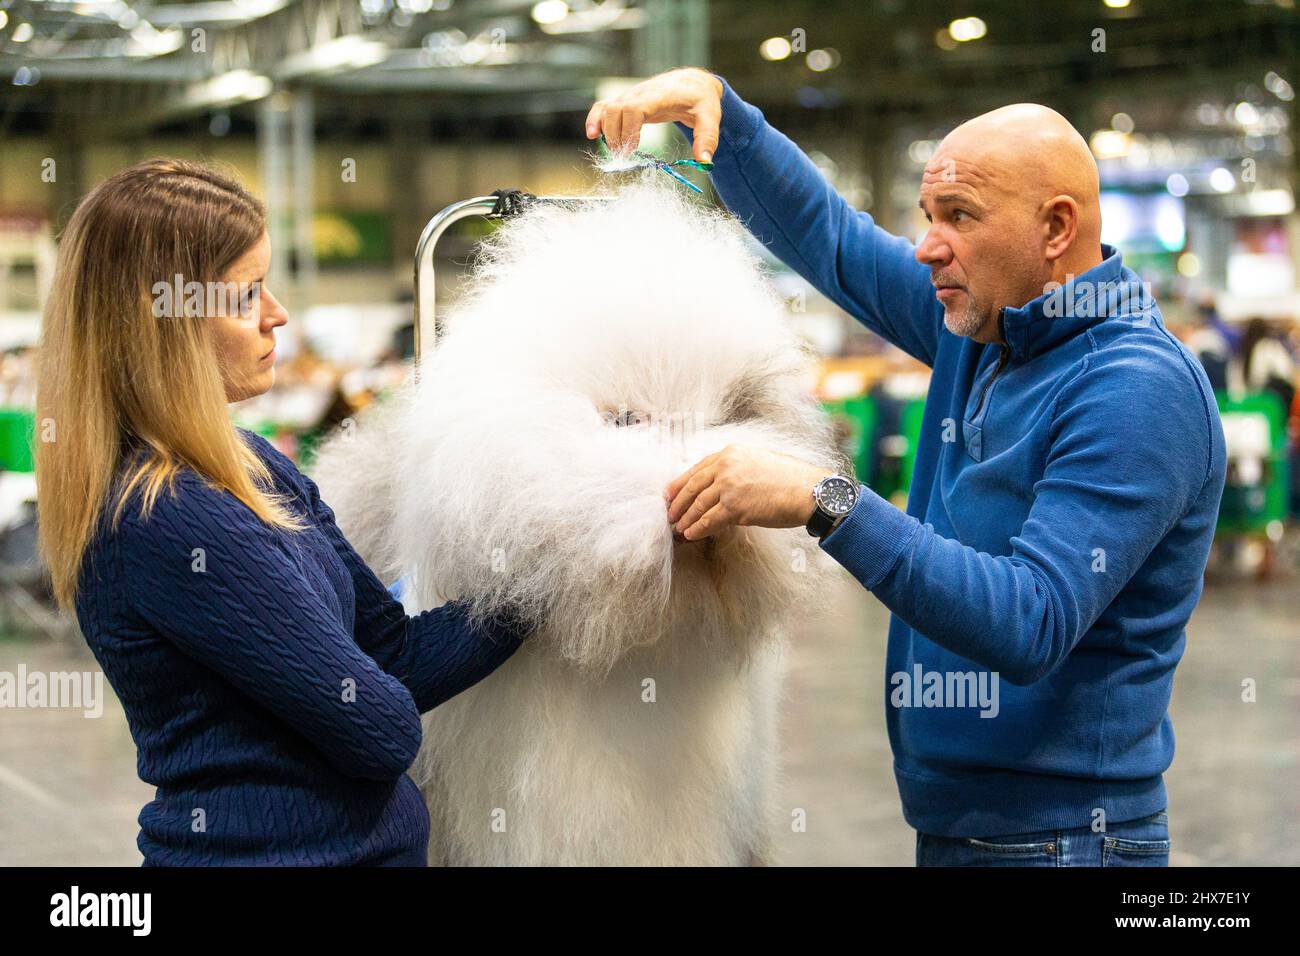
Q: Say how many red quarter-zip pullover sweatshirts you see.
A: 0